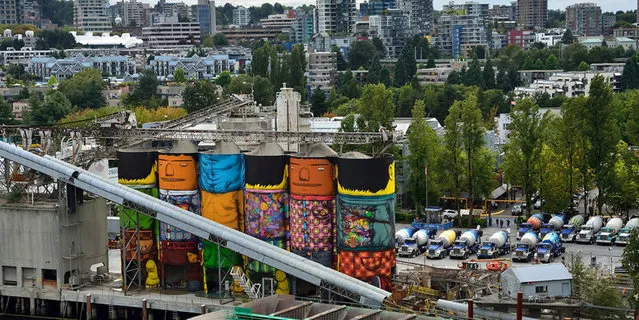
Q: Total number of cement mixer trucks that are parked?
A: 13